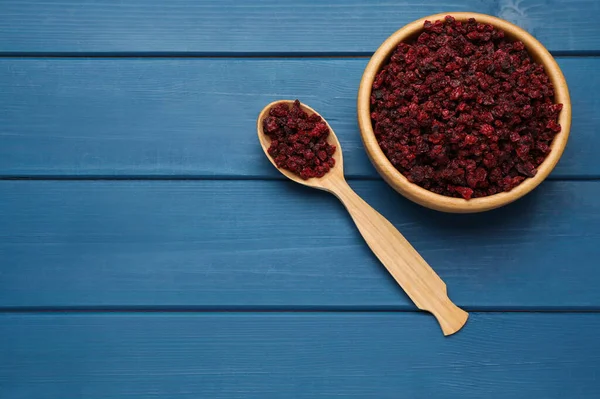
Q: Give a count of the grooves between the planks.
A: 3